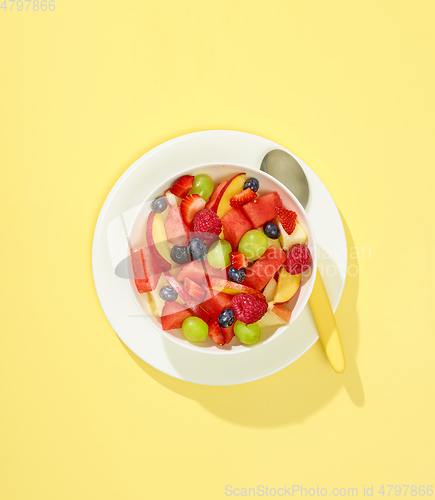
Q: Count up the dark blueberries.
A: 8